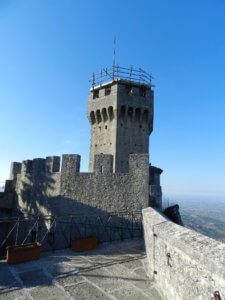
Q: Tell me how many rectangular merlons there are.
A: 7